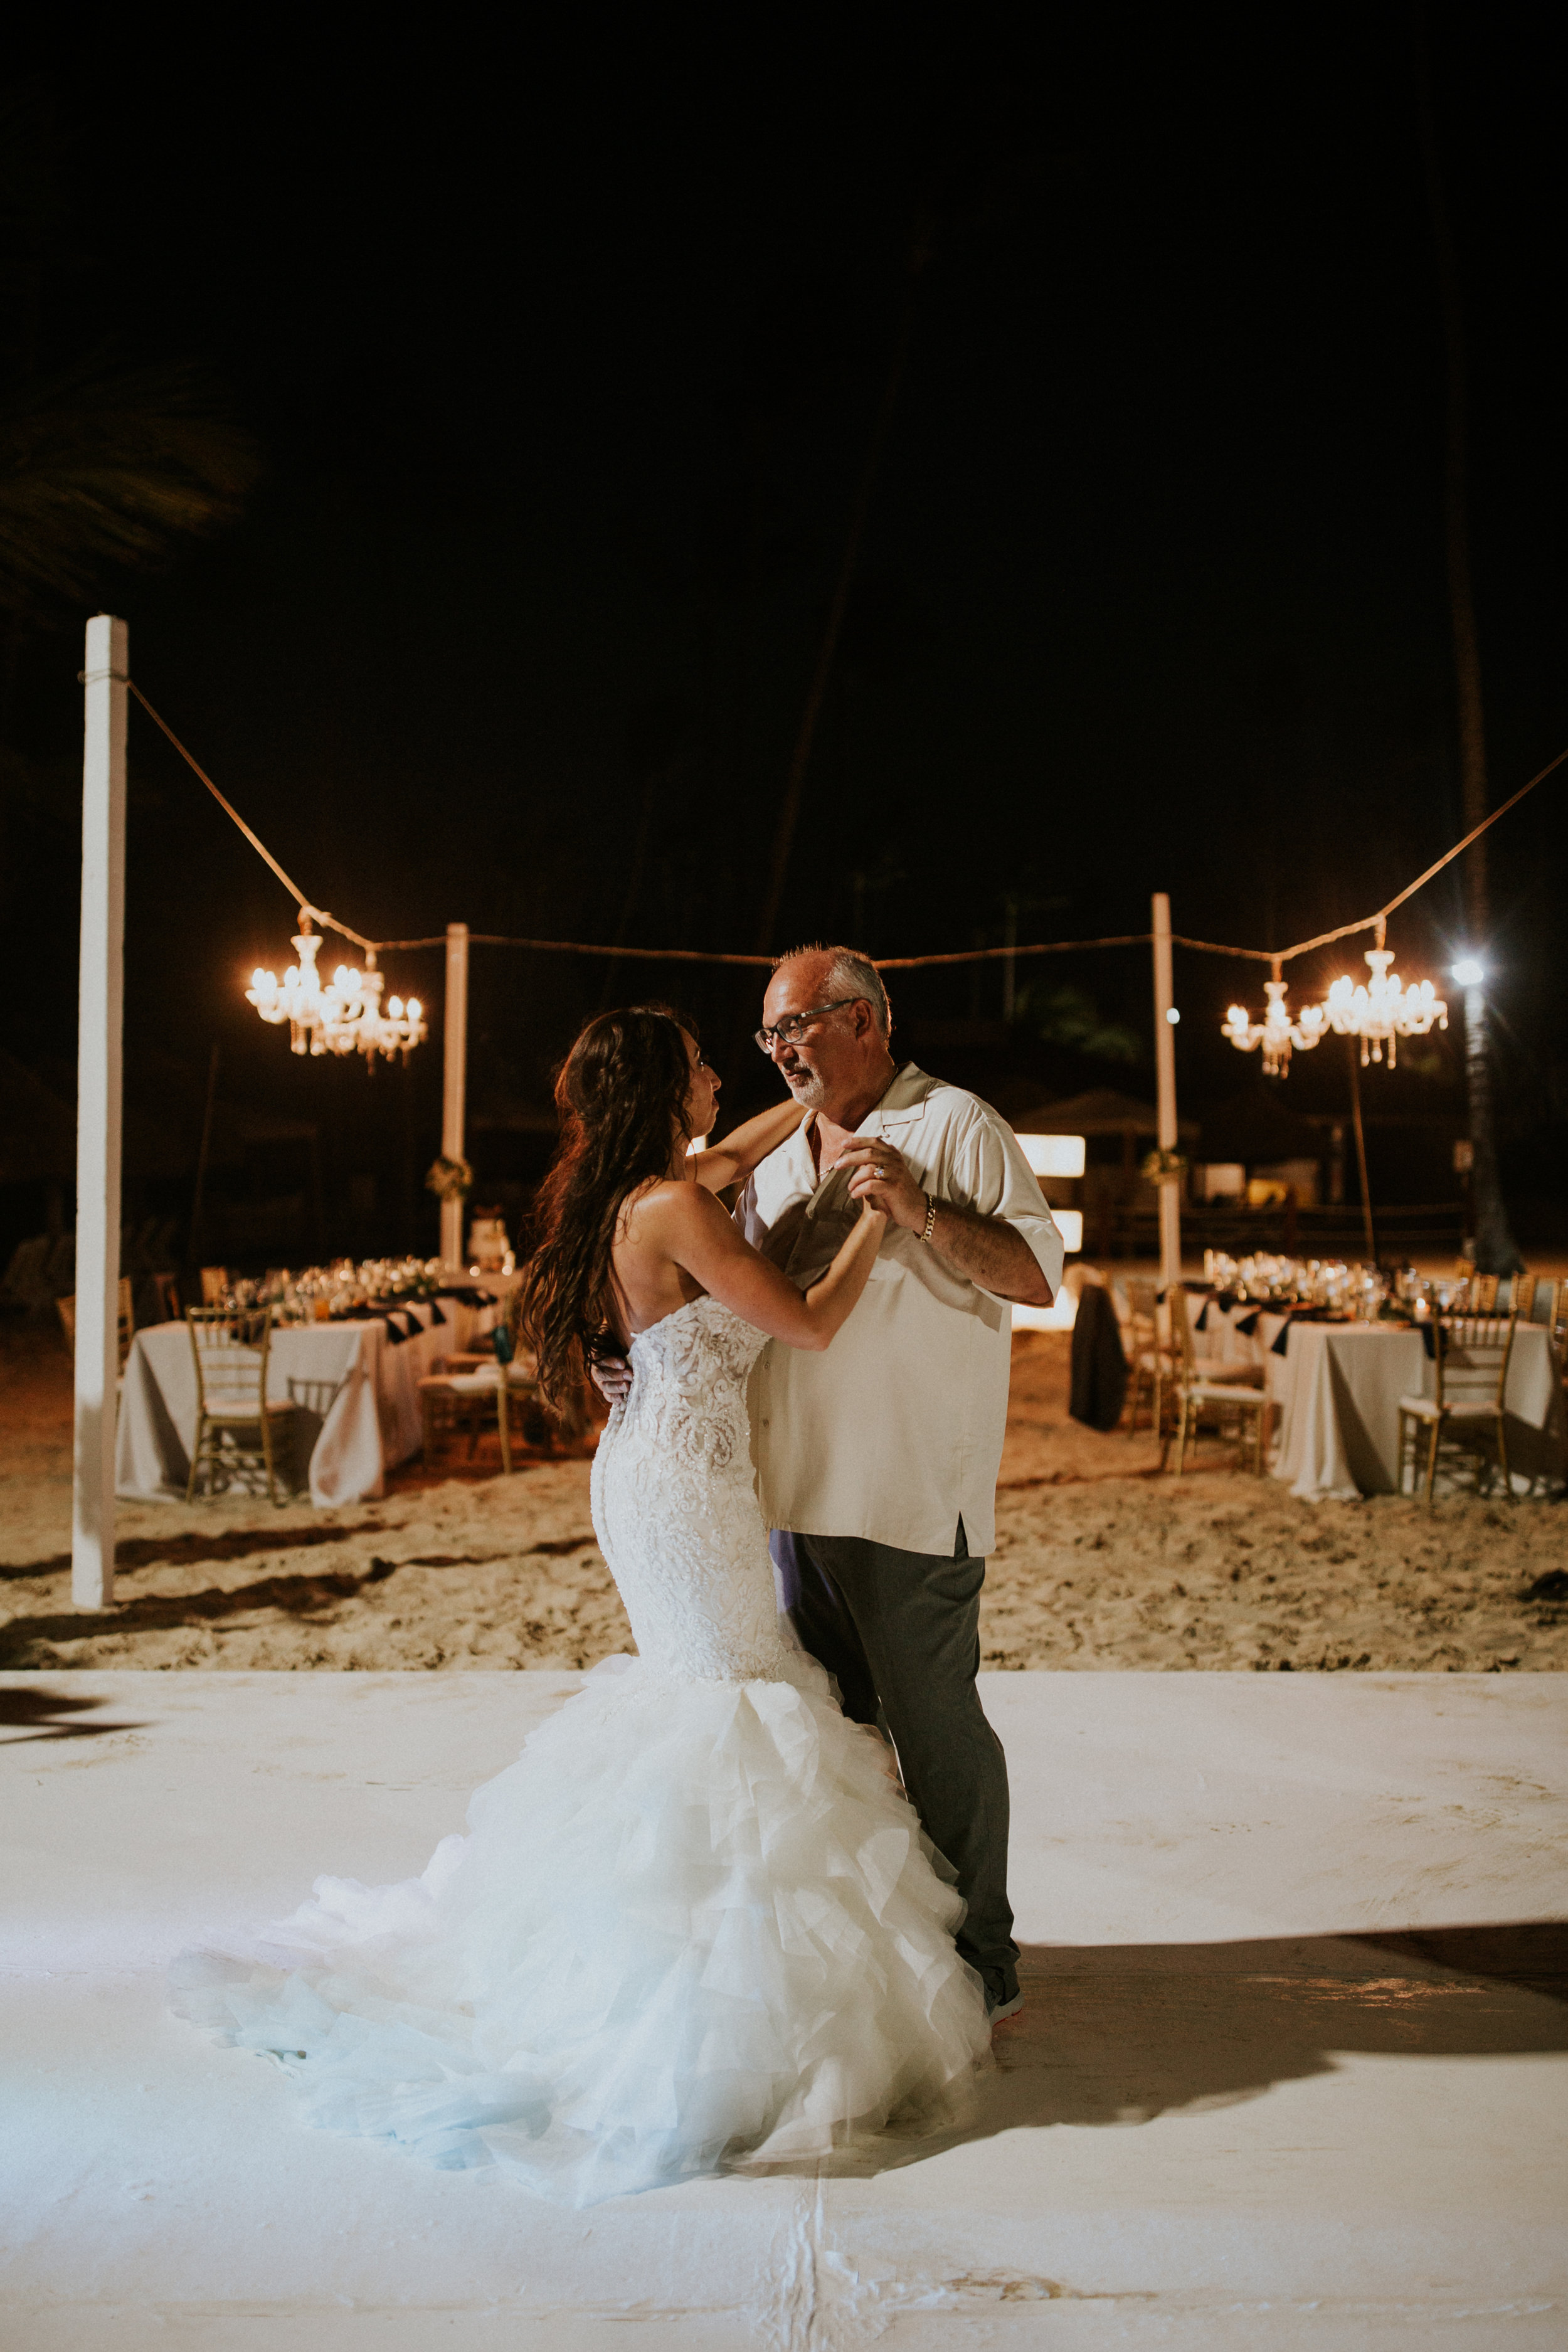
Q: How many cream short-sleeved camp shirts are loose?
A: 1